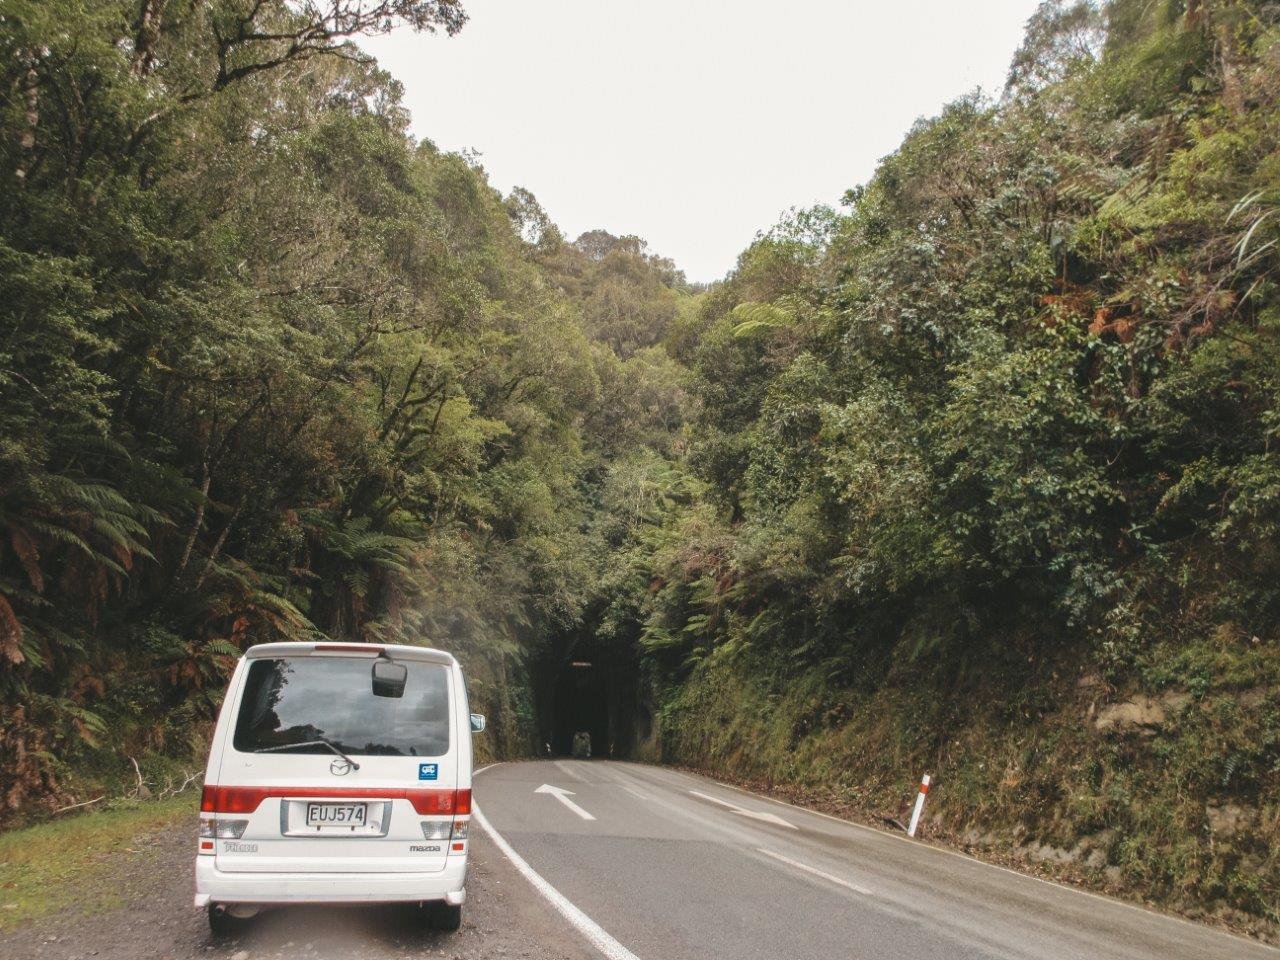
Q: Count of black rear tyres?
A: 2